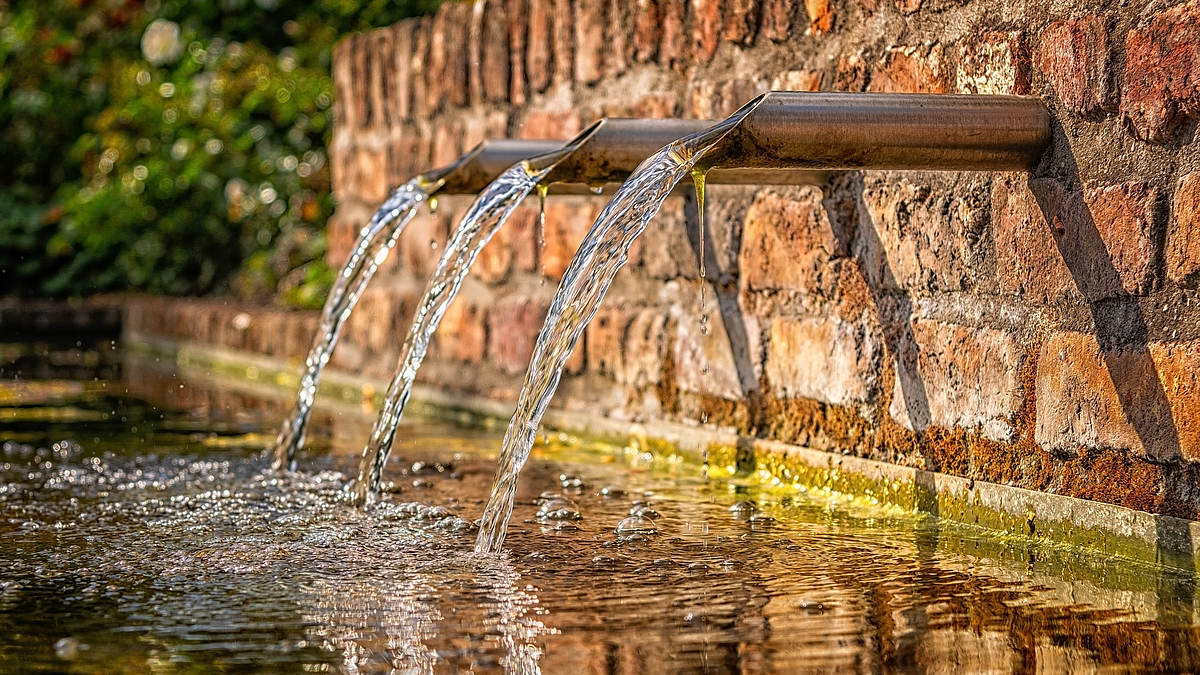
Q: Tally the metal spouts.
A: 3